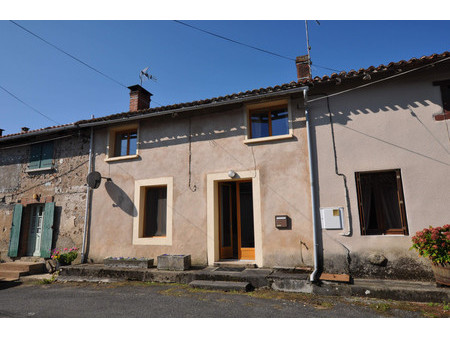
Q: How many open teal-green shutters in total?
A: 2